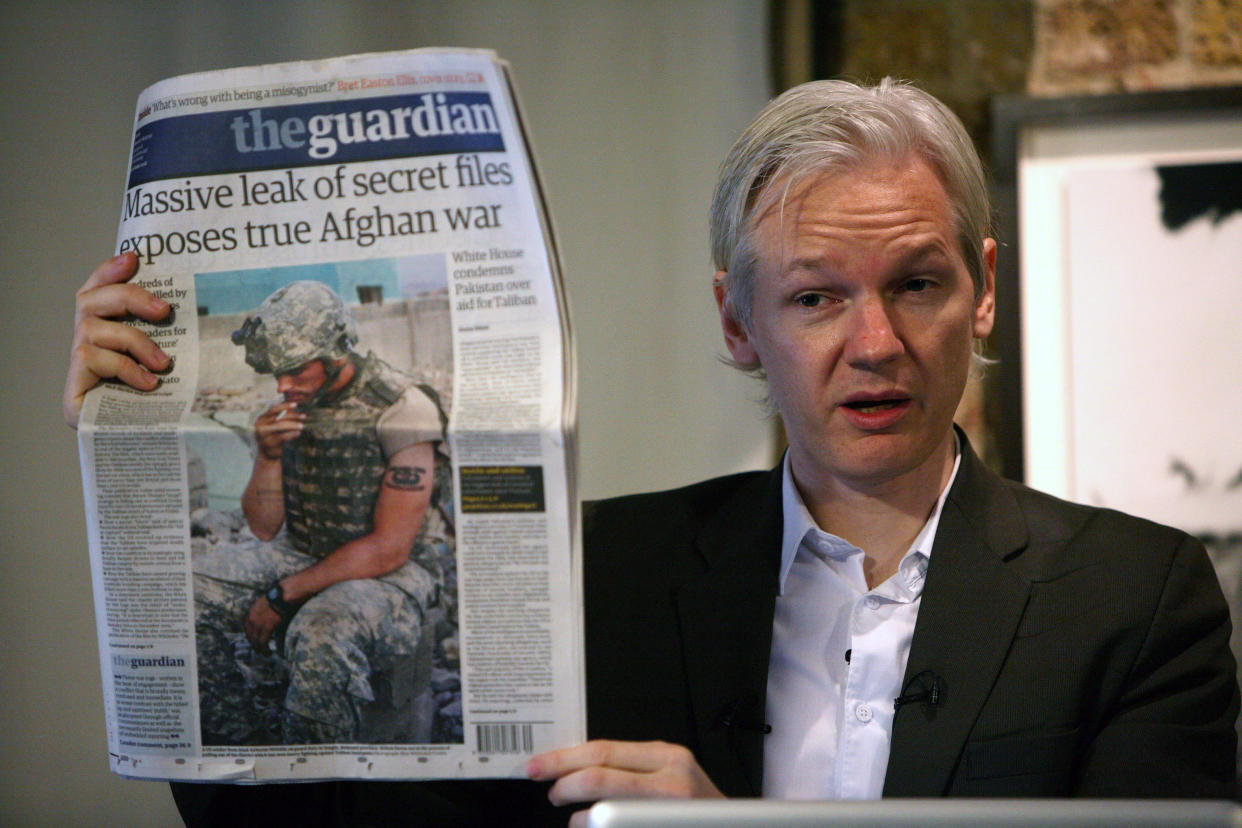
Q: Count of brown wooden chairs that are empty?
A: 0